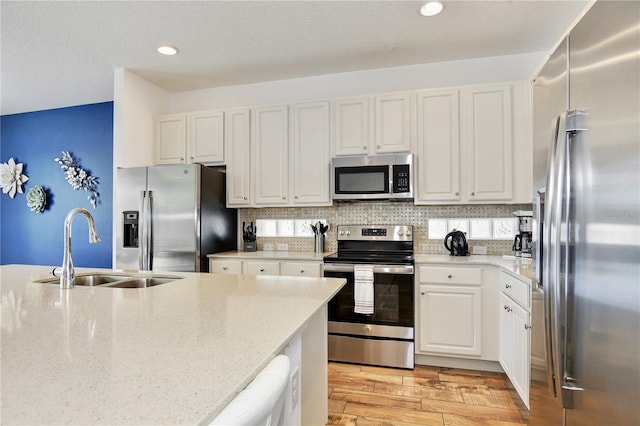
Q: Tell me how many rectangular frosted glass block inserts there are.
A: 8